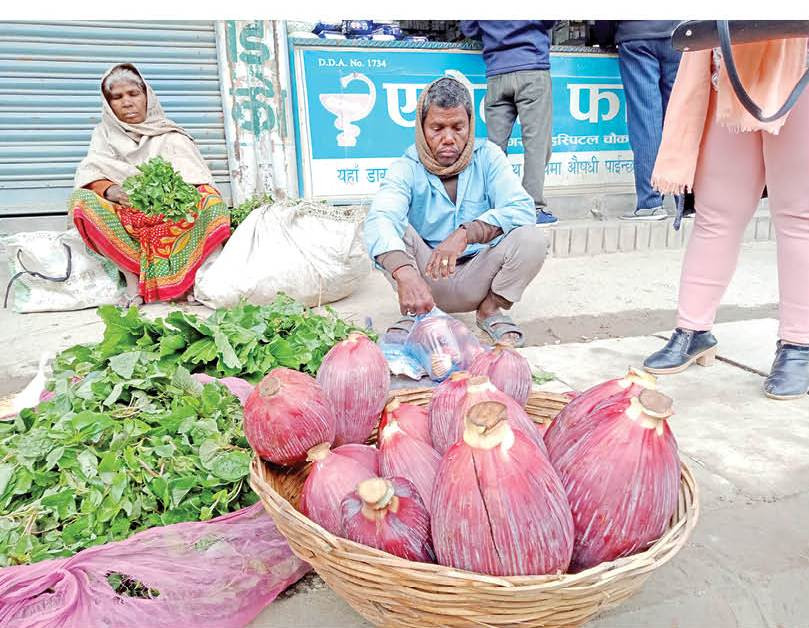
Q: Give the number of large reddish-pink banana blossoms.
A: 12